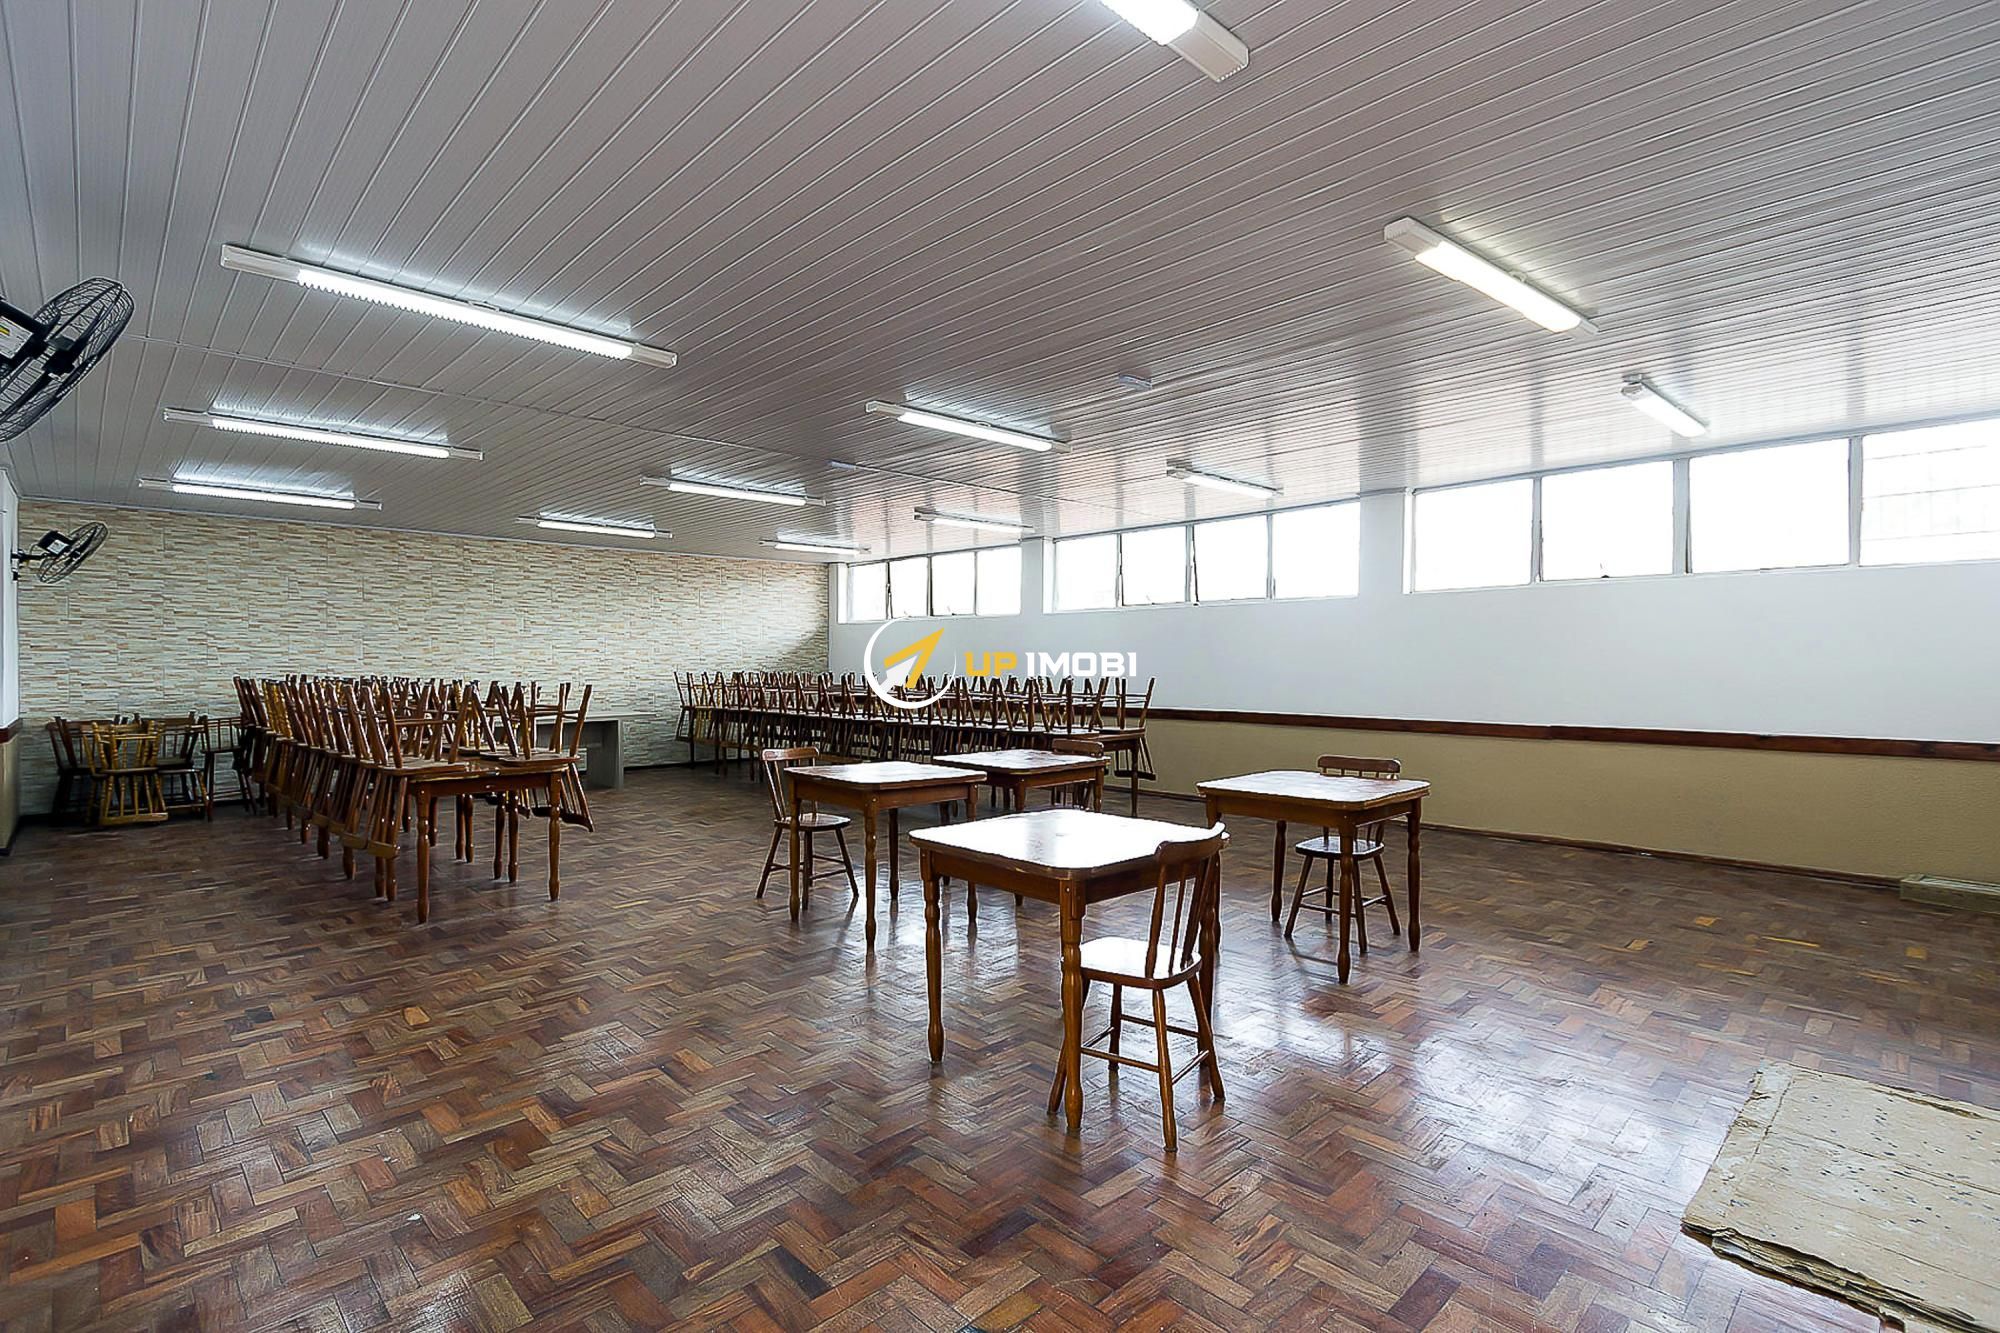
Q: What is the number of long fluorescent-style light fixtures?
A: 12